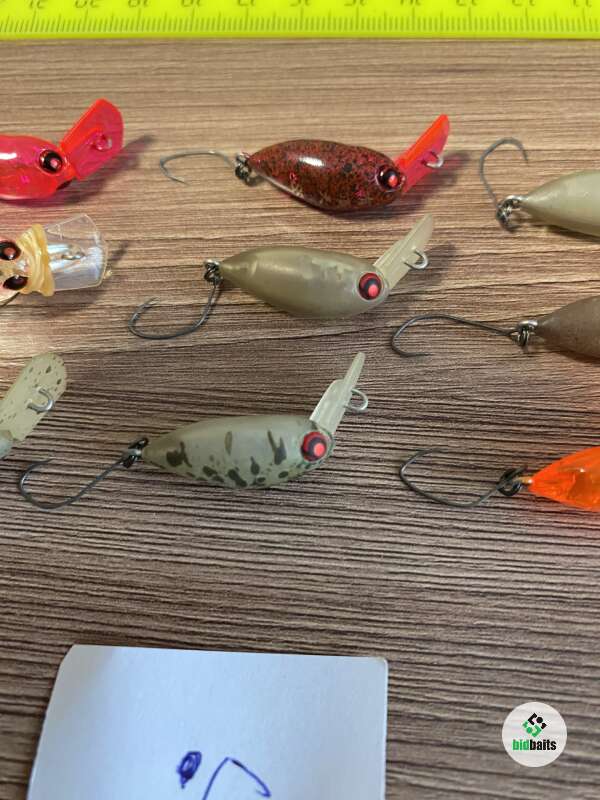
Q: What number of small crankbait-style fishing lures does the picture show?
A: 9